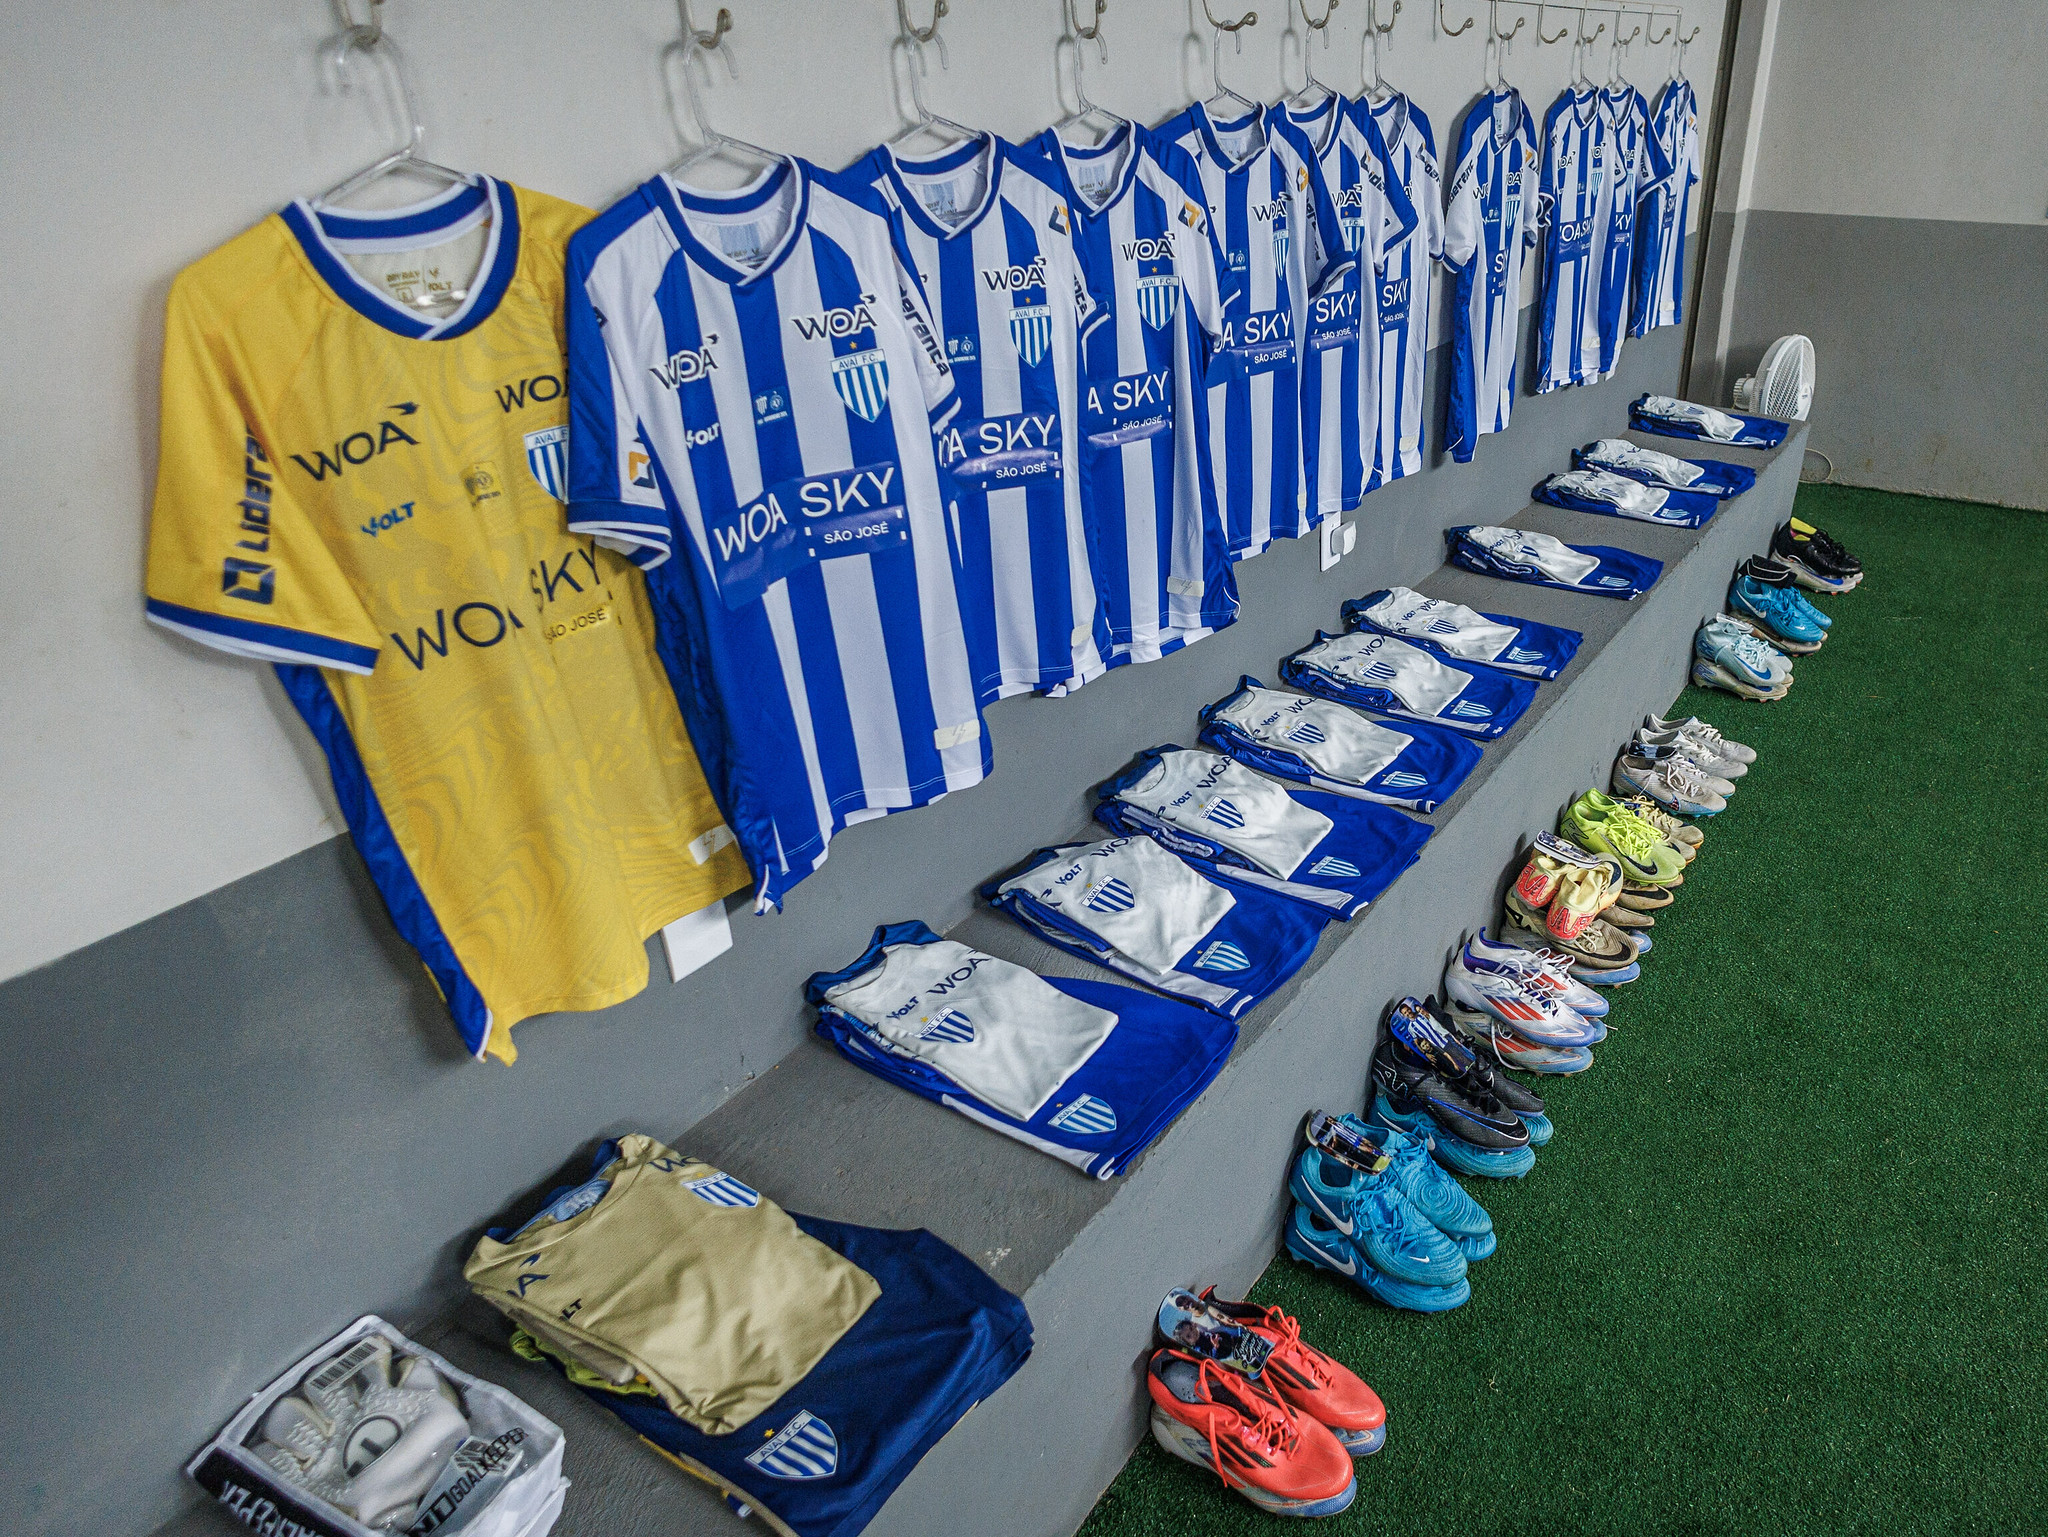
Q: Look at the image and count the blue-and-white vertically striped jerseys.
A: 10